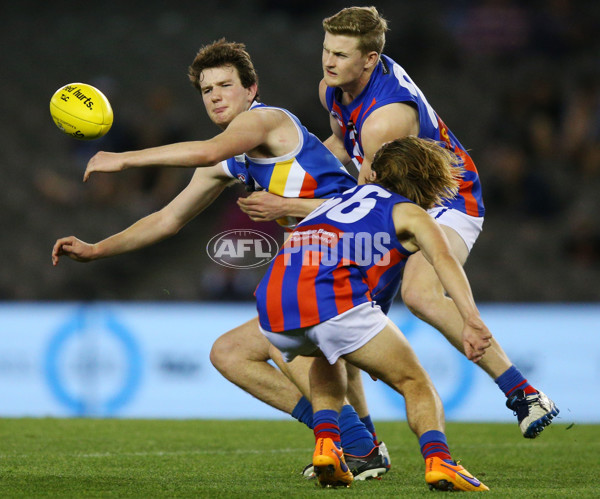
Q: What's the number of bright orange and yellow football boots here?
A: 2